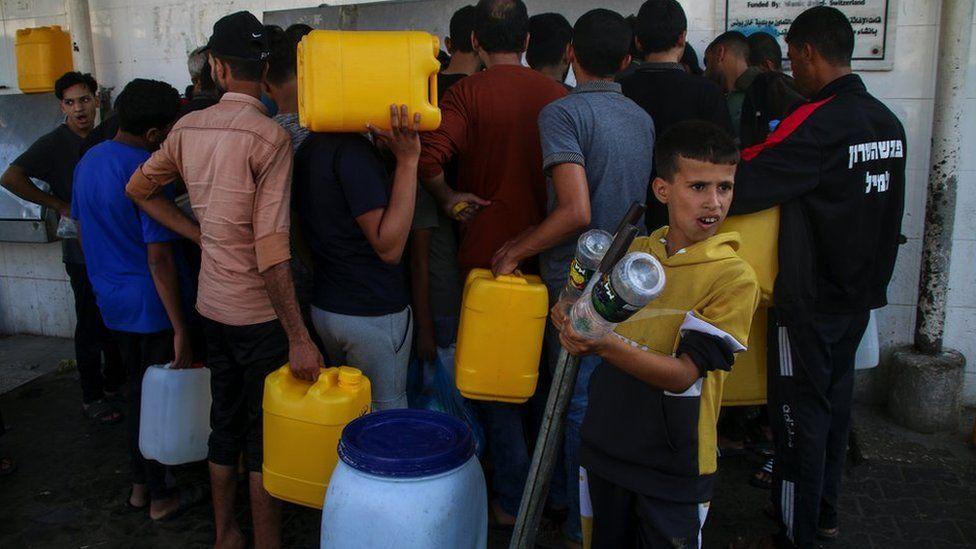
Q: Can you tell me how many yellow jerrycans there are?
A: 6